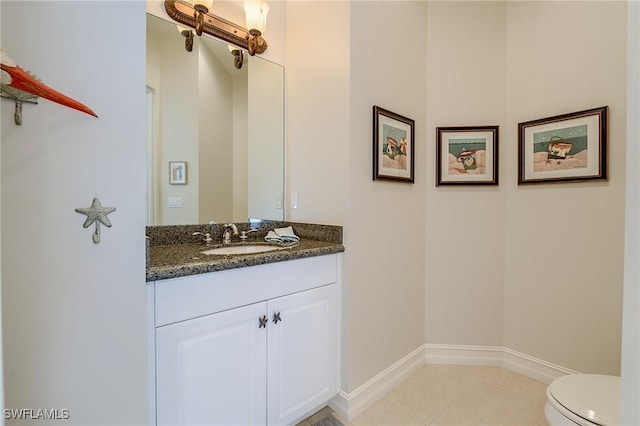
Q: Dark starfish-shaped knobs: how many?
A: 2